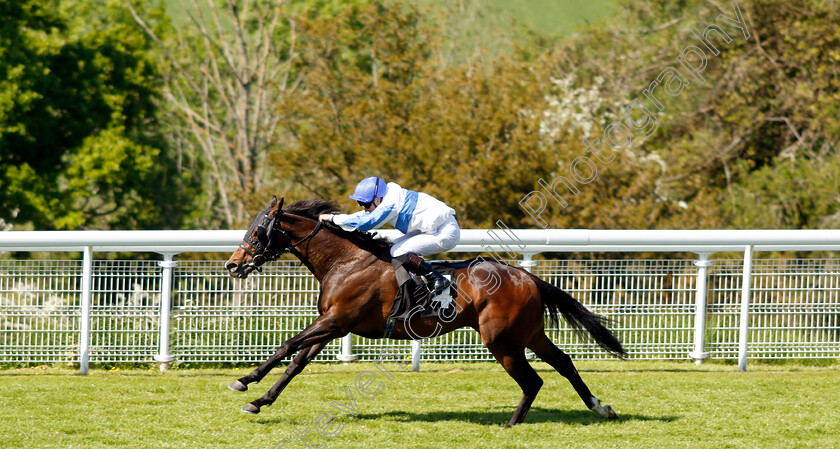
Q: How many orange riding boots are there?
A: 0